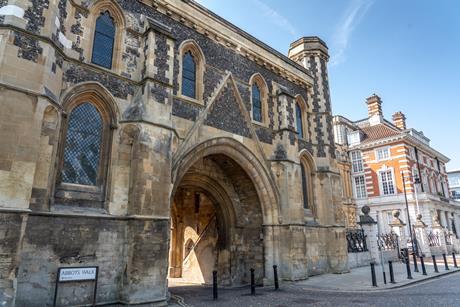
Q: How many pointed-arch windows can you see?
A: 6